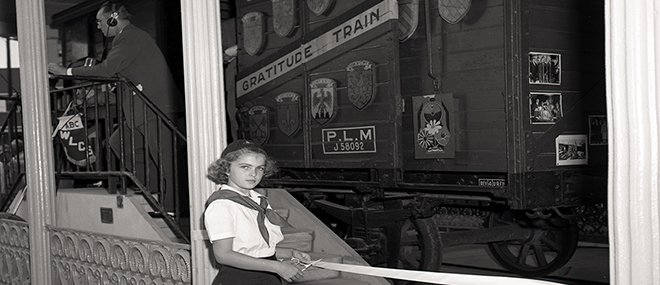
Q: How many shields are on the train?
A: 9